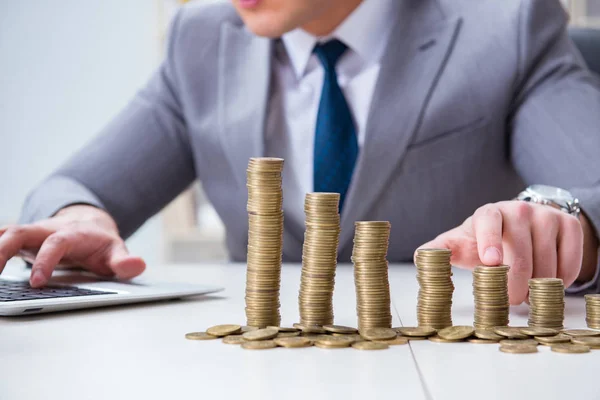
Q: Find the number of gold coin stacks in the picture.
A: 7